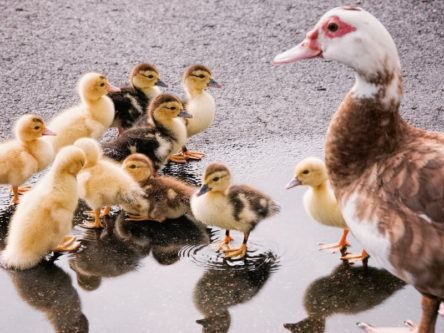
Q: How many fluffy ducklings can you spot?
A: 10